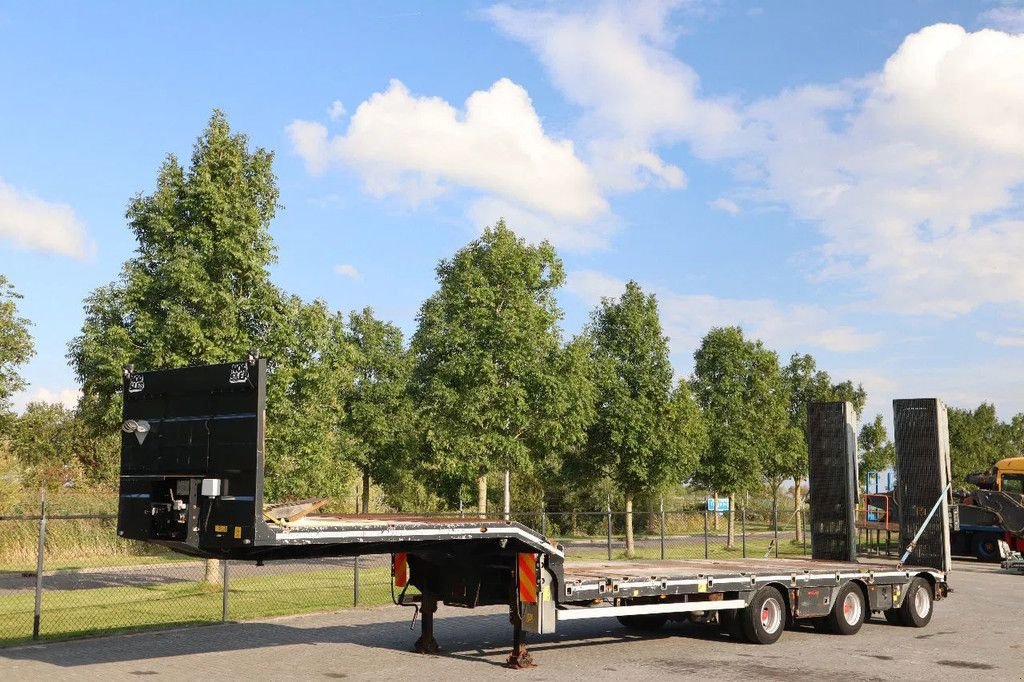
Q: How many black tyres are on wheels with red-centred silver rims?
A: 2